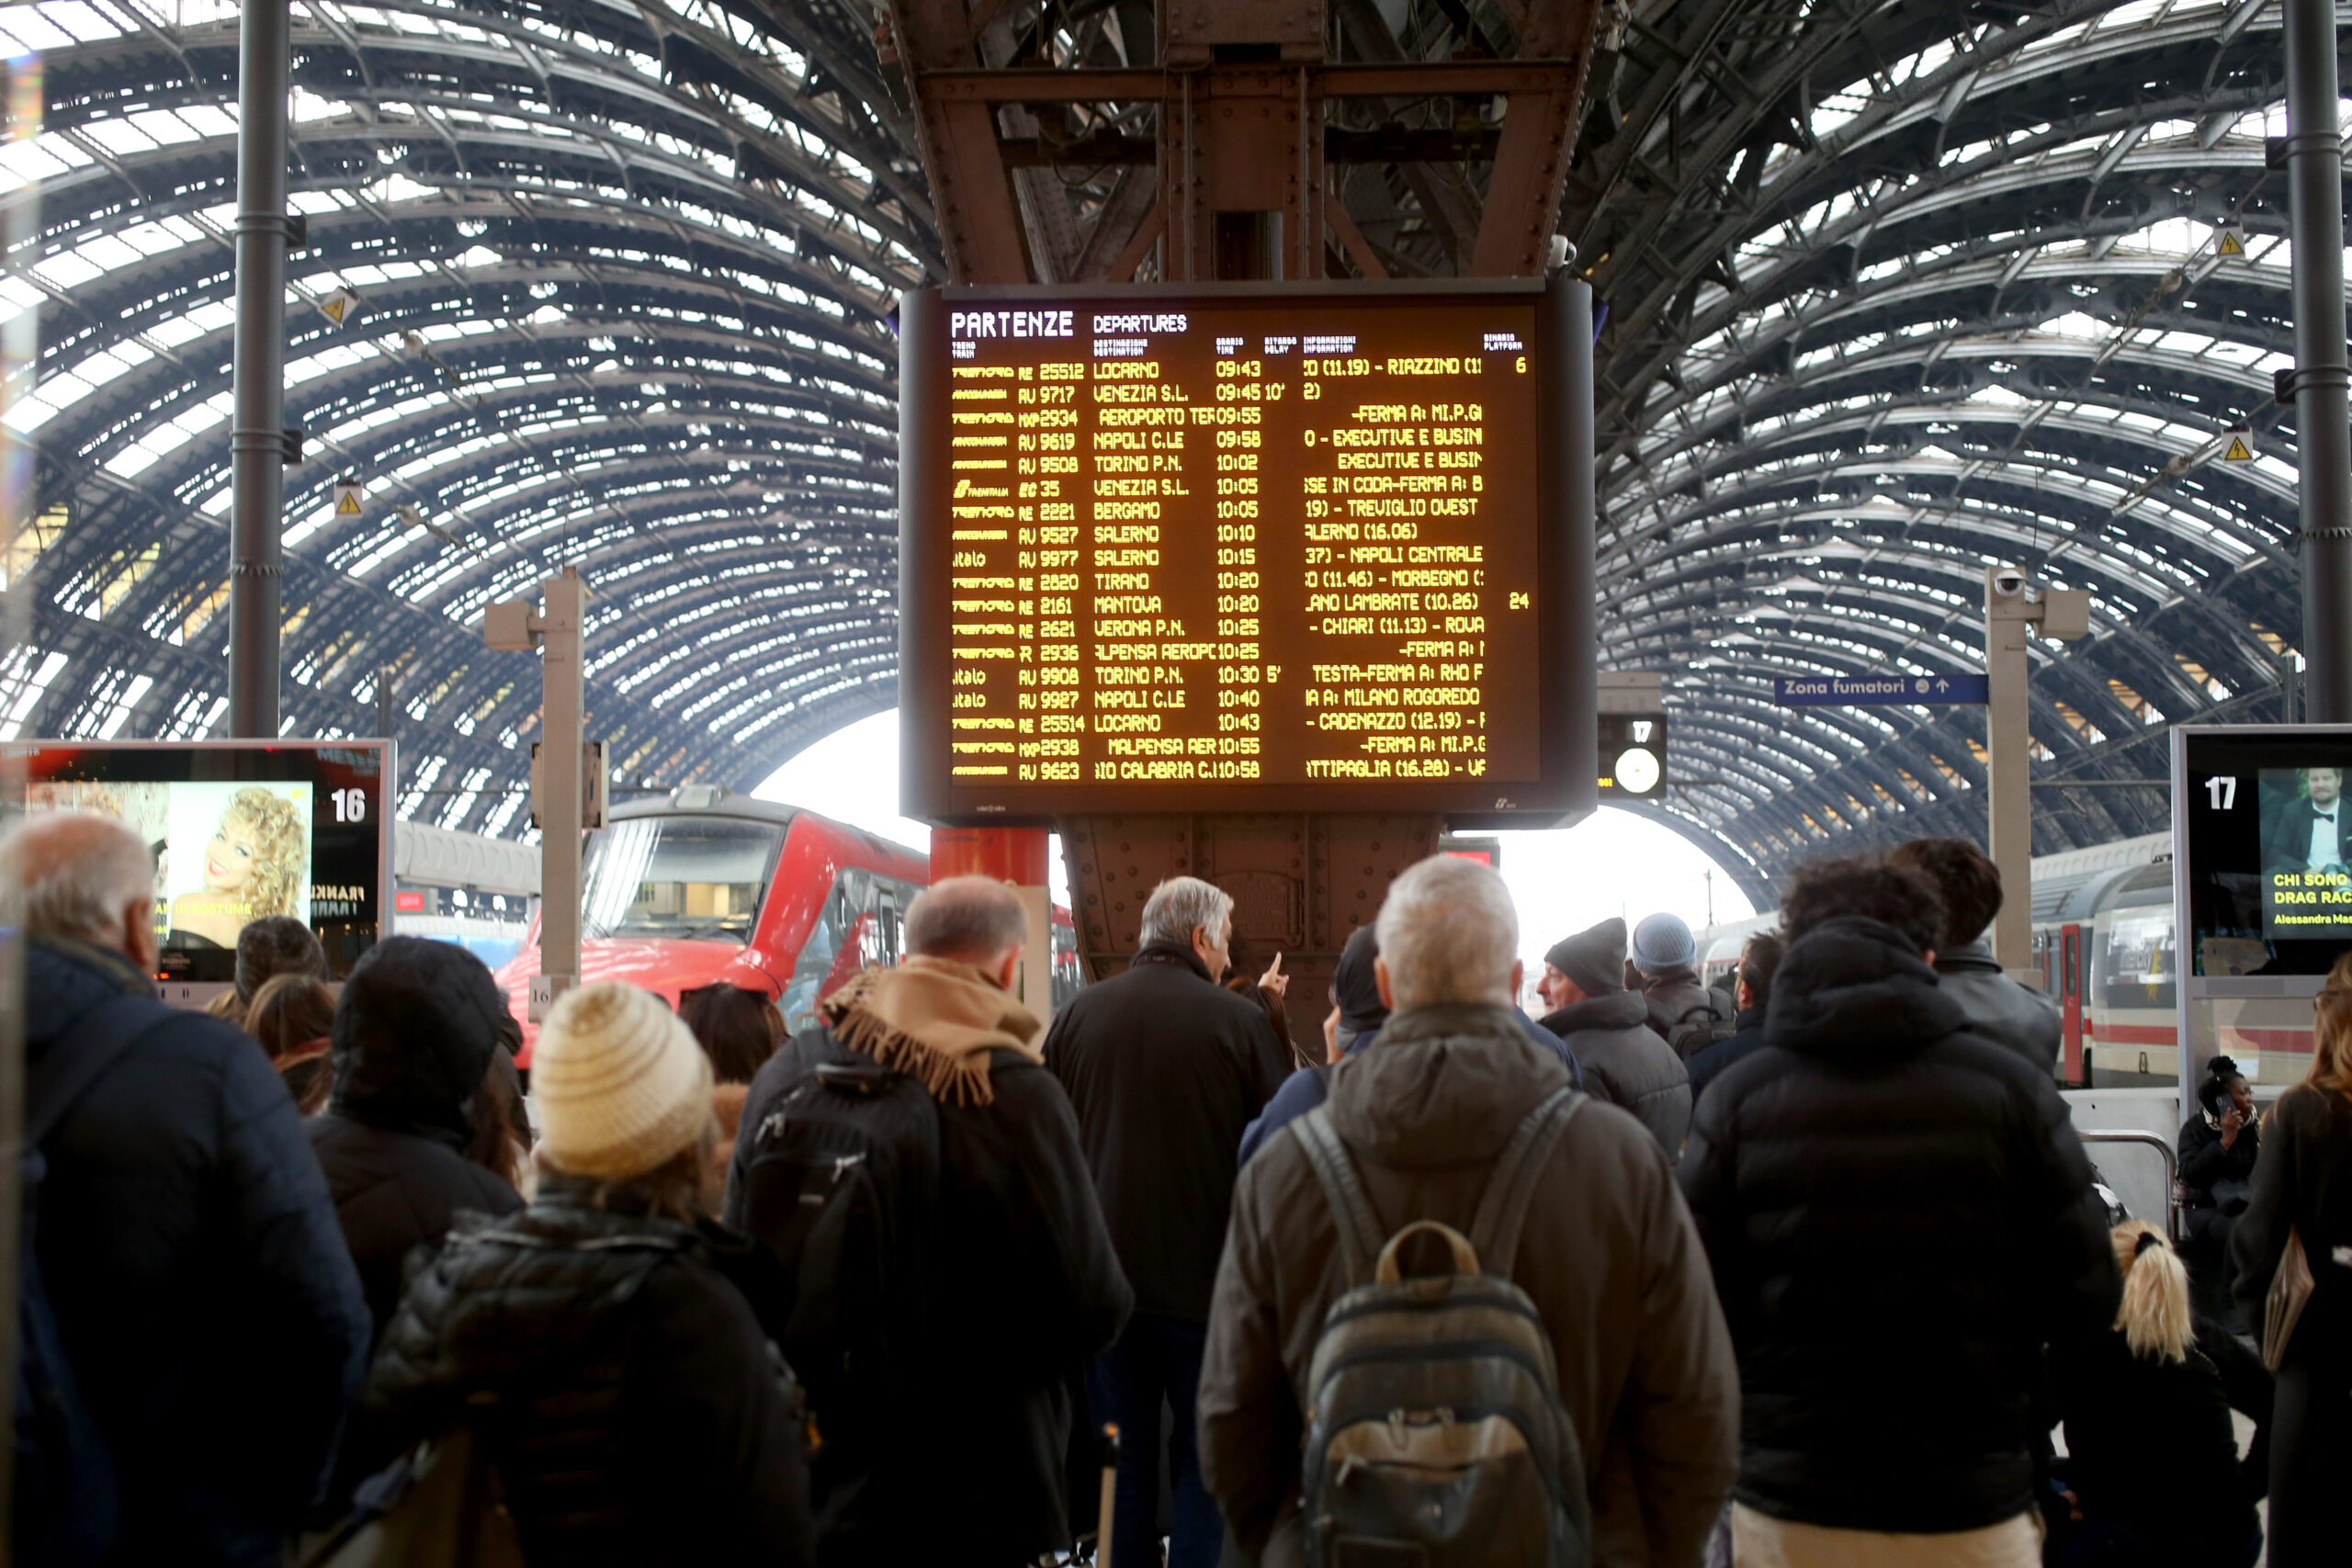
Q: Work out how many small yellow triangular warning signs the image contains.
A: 4